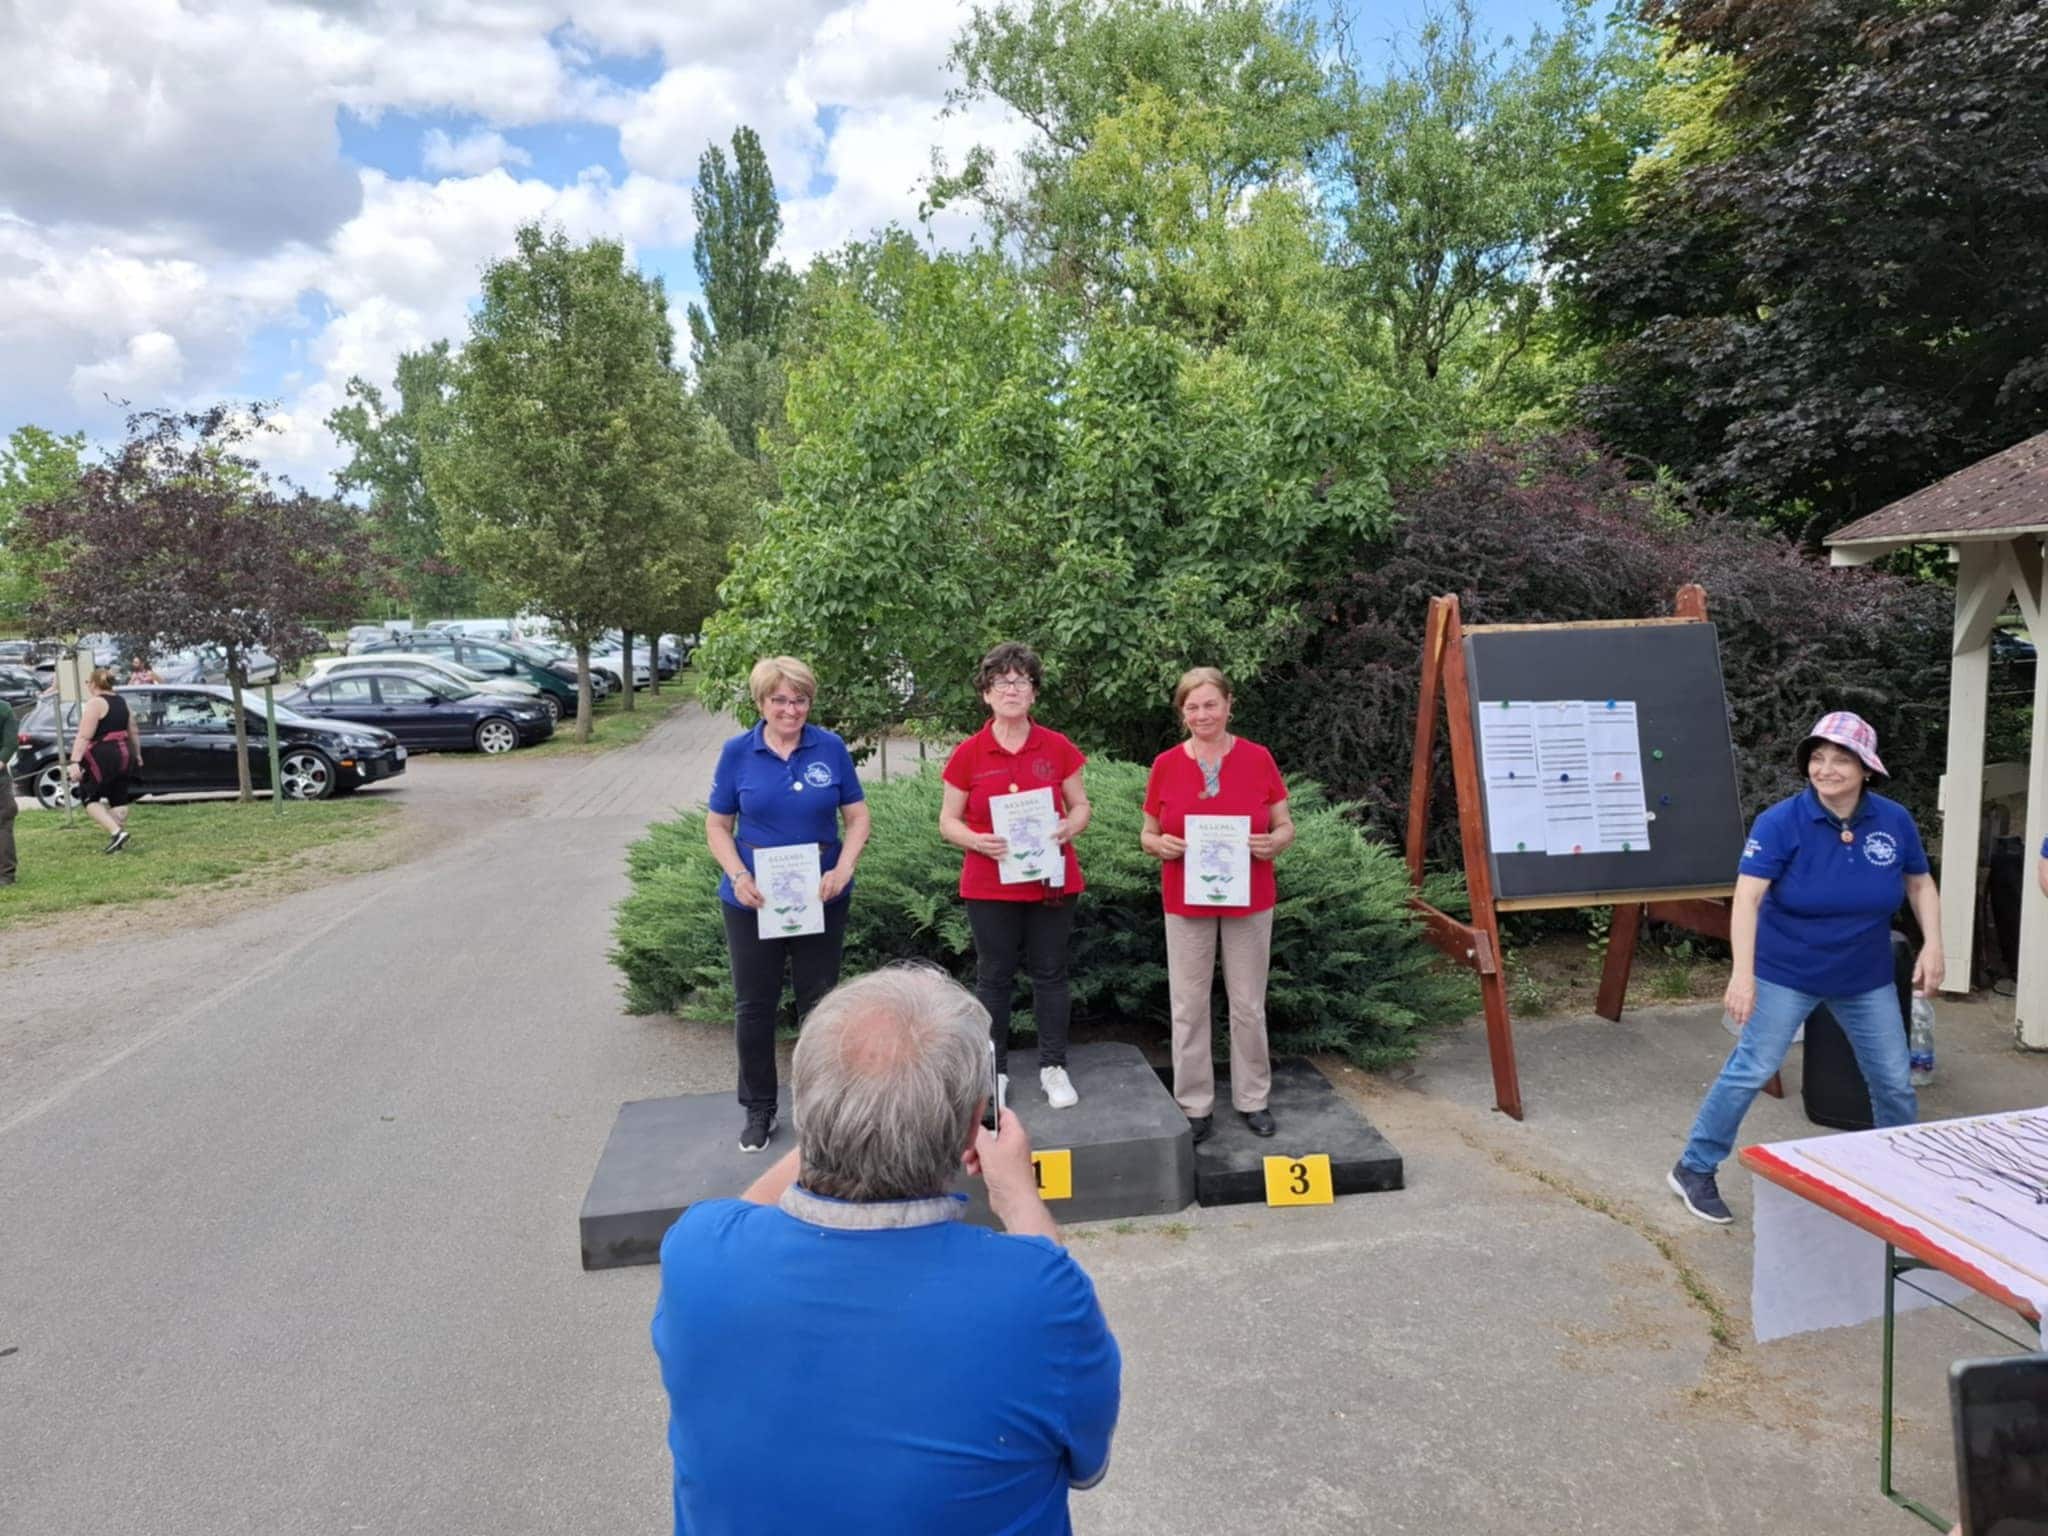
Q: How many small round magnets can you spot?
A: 12